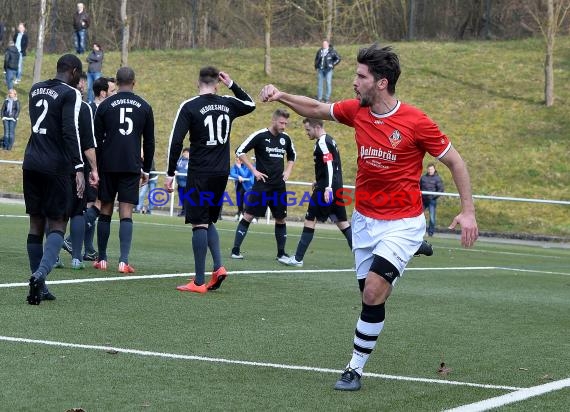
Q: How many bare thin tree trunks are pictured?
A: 5